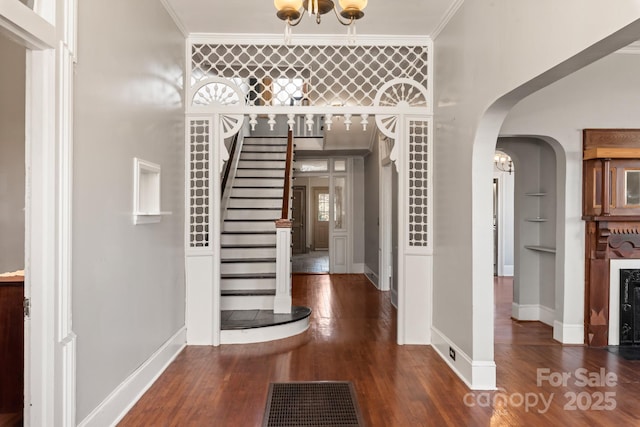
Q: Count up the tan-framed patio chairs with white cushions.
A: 0